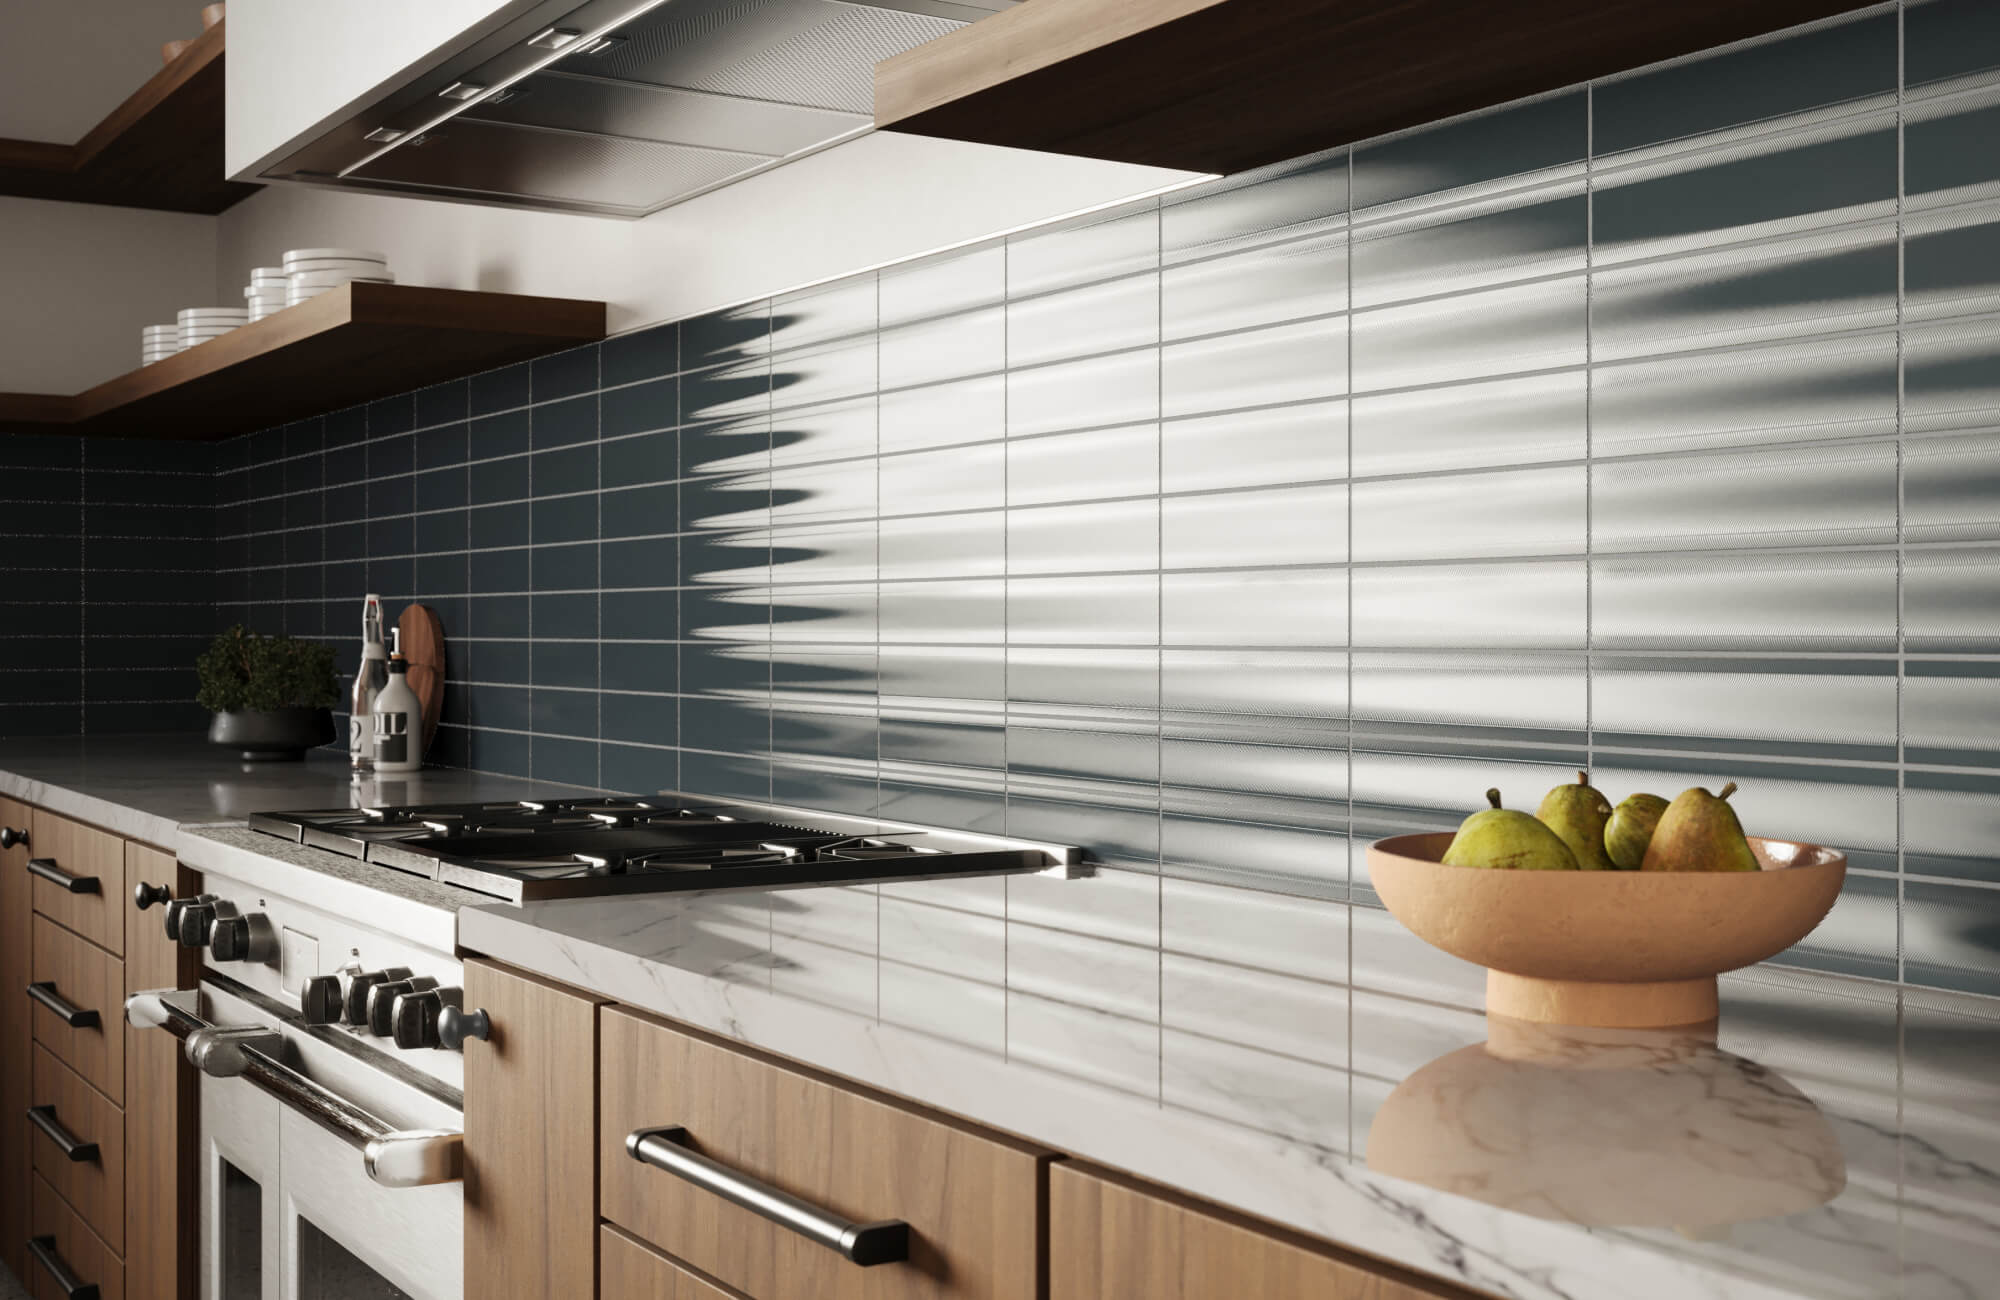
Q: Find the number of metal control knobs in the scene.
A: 7